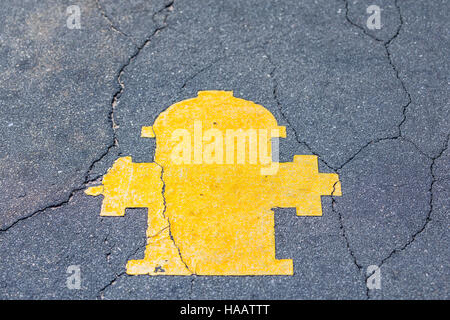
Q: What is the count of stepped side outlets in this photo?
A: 2